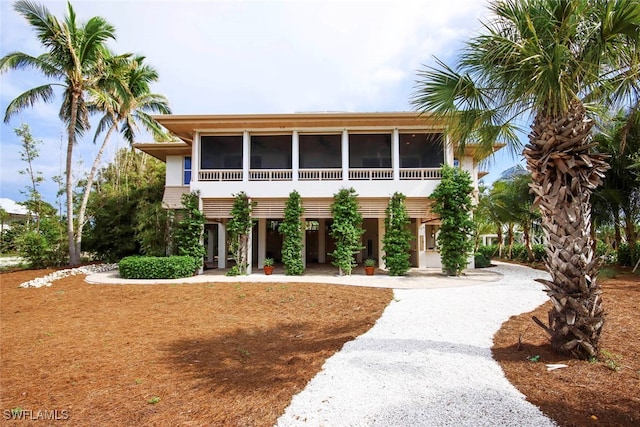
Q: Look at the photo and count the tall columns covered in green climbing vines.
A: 6